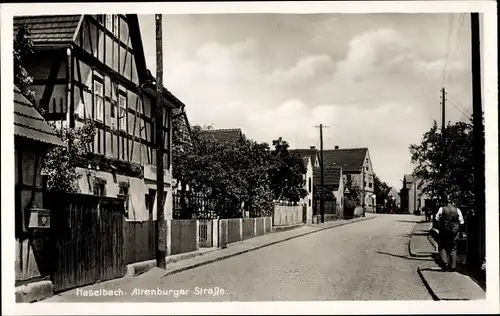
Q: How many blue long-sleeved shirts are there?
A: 0